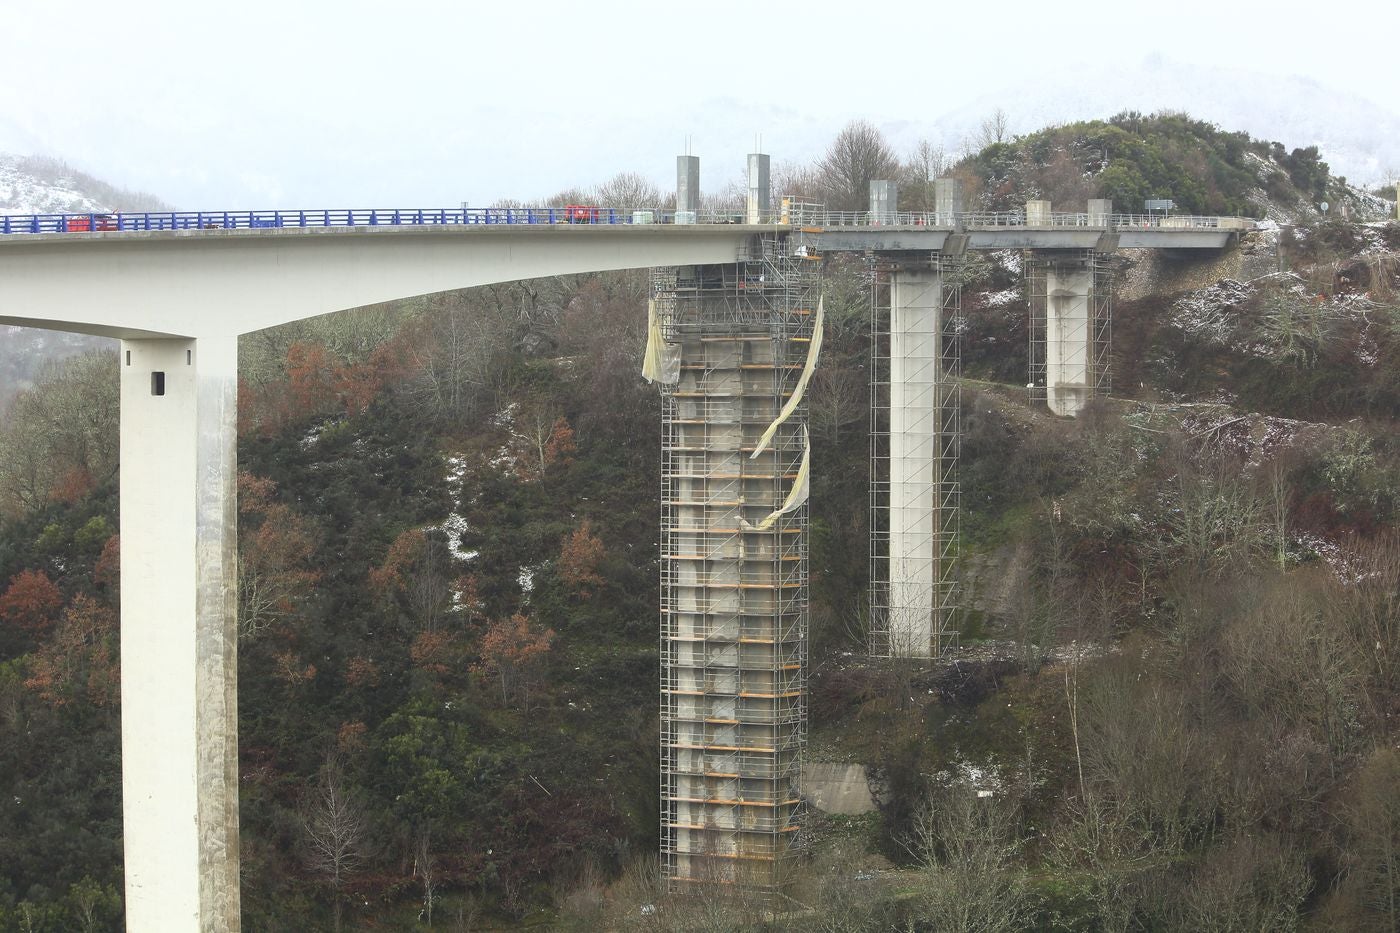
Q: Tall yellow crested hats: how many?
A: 0